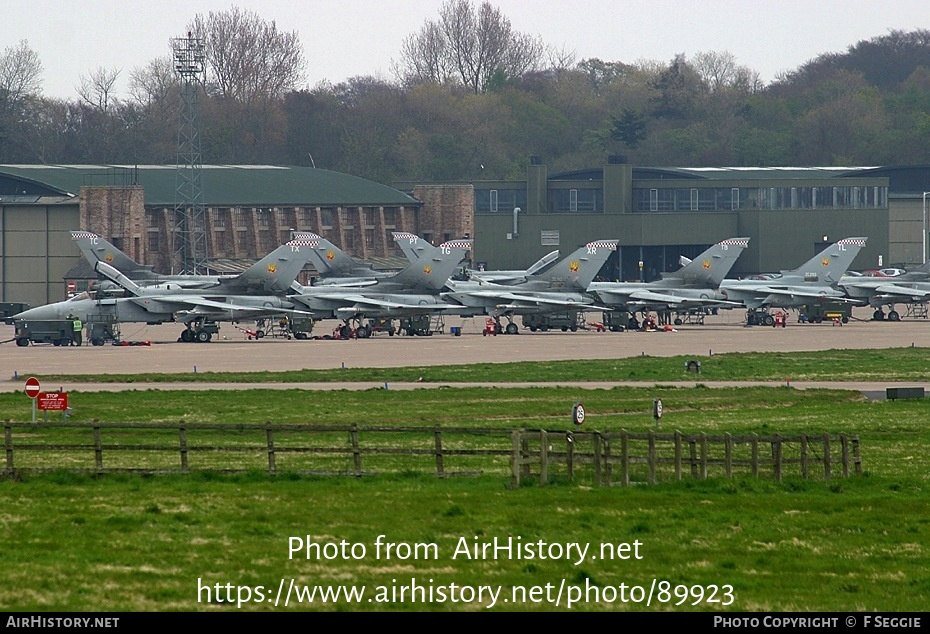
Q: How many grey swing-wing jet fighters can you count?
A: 9